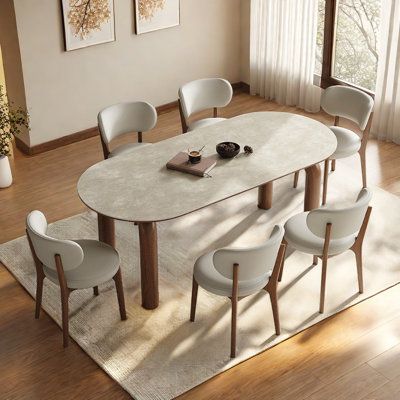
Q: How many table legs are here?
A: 4